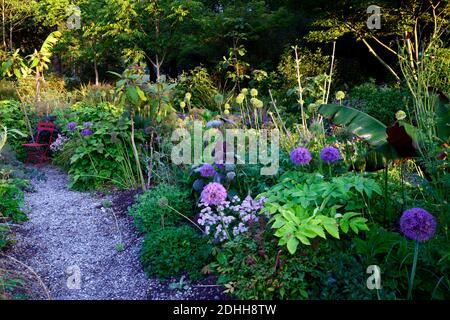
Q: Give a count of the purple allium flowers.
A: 8